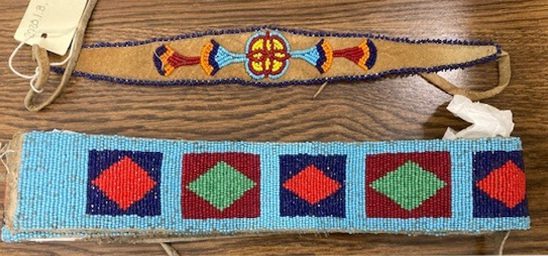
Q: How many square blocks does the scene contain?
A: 5